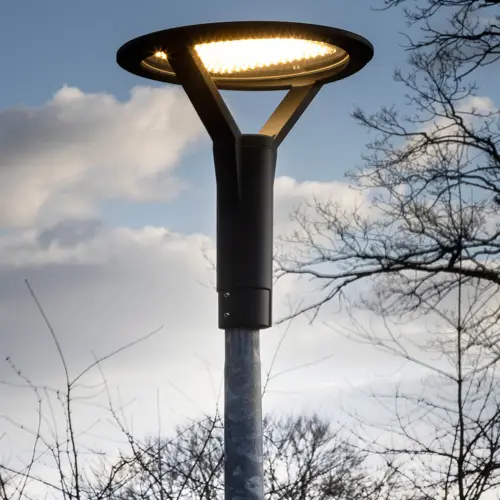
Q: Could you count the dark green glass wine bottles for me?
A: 0